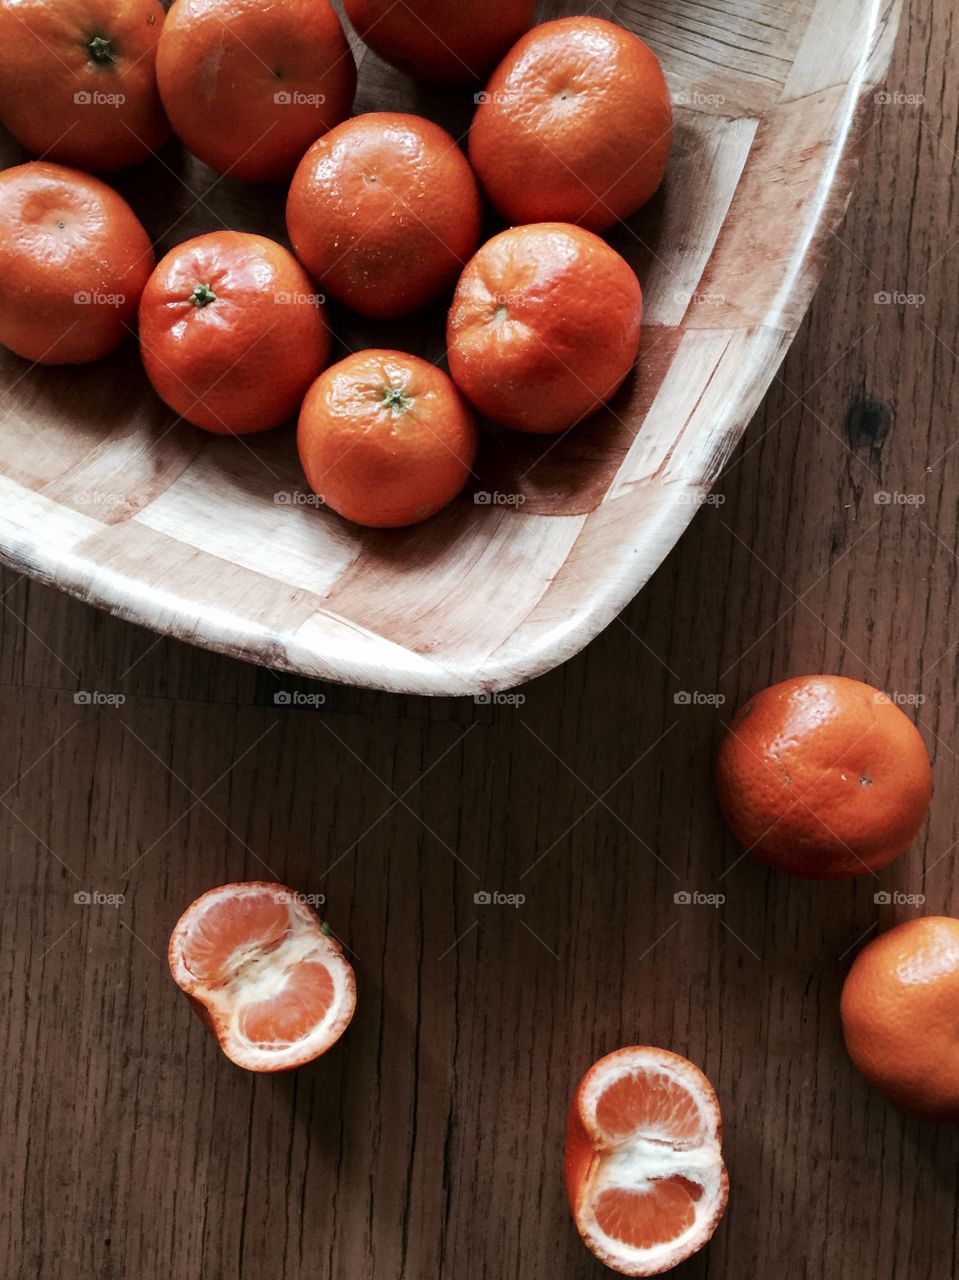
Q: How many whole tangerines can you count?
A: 11